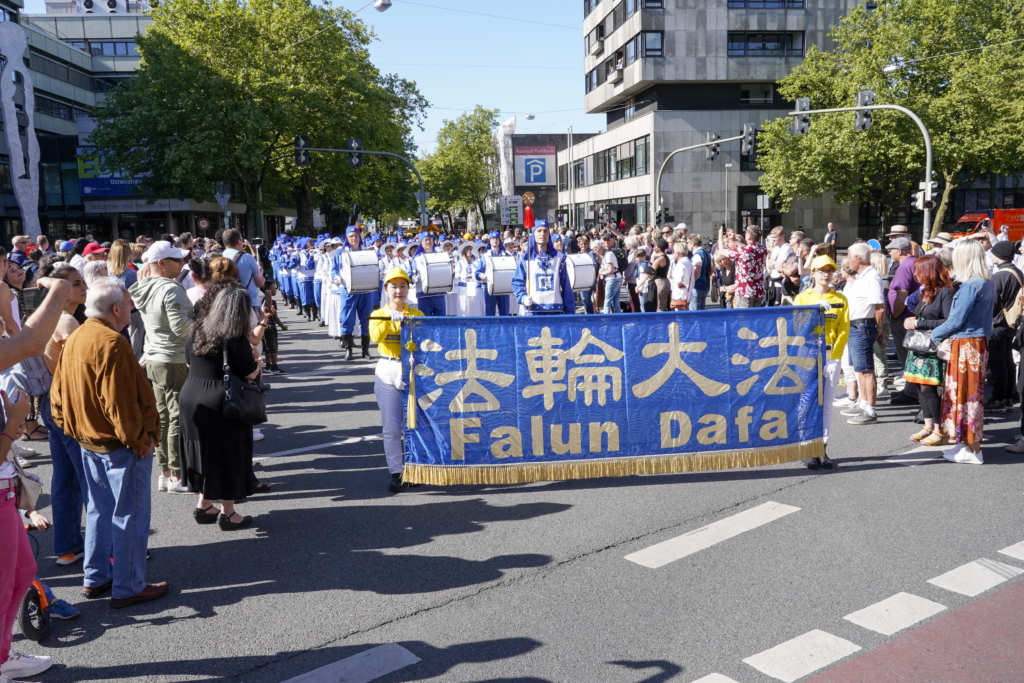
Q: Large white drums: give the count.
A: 4